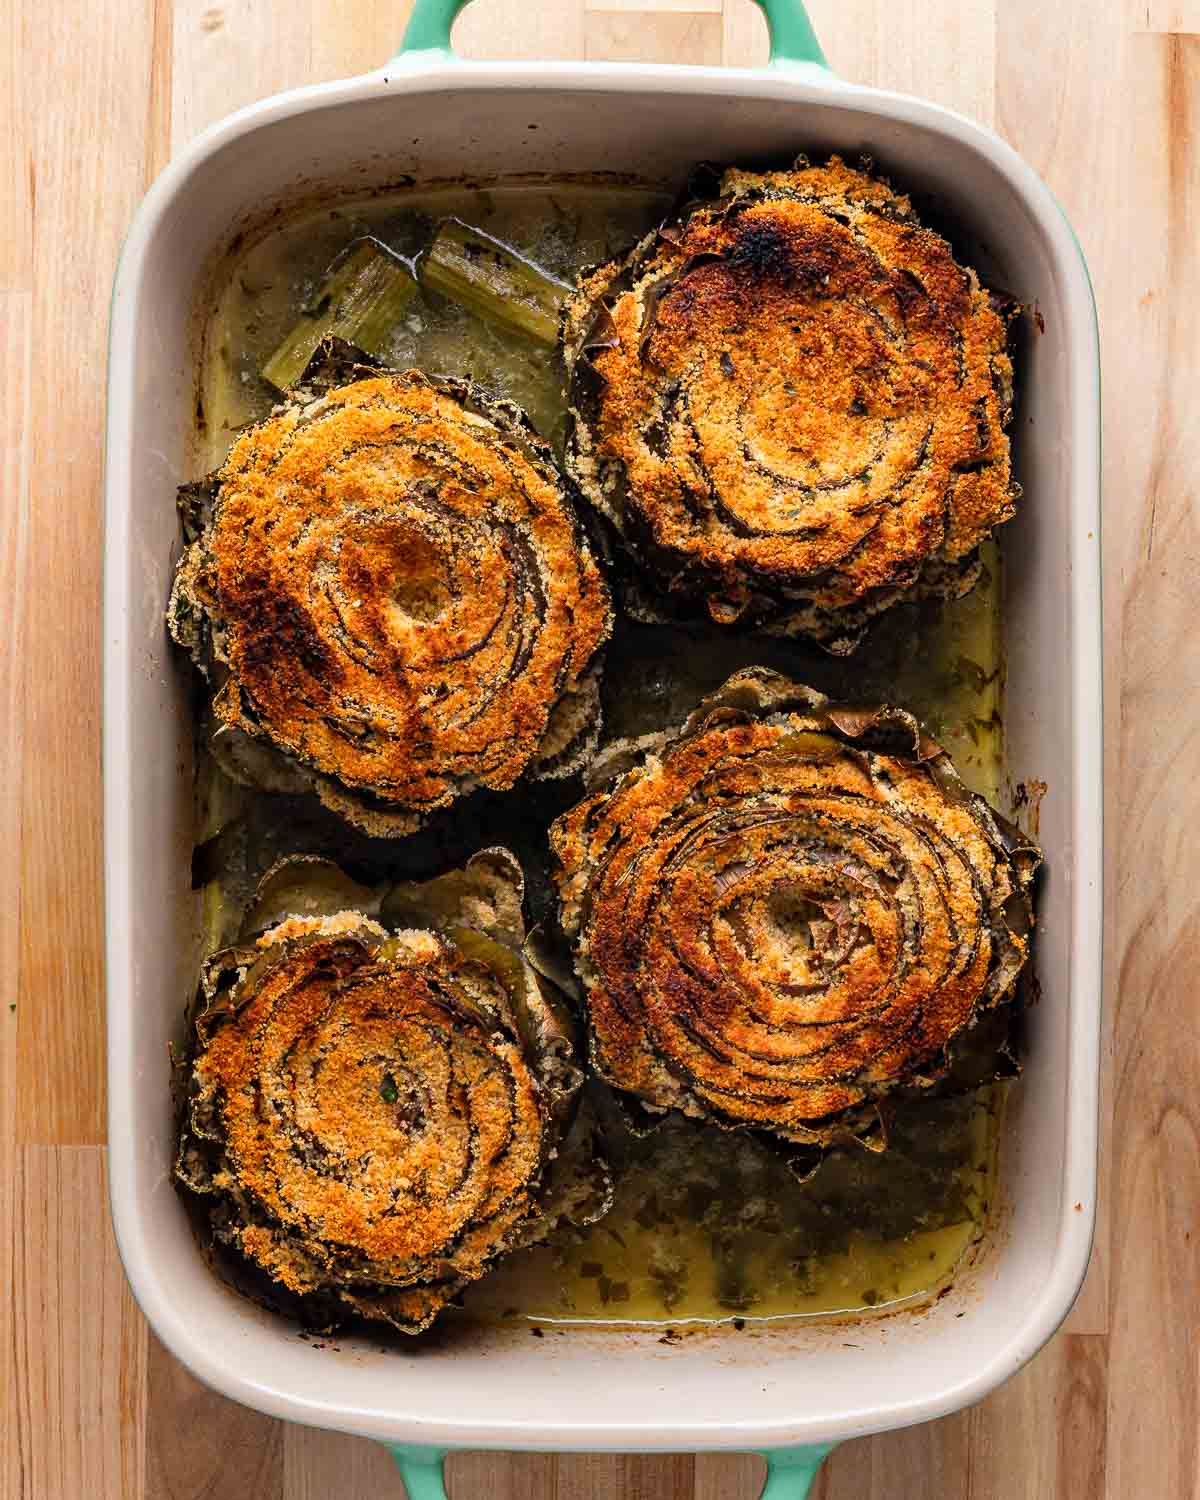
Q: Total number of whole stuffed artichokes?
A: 4